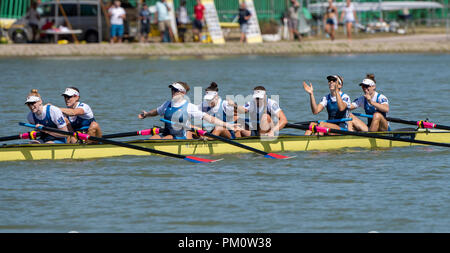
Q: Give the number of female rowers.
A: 7